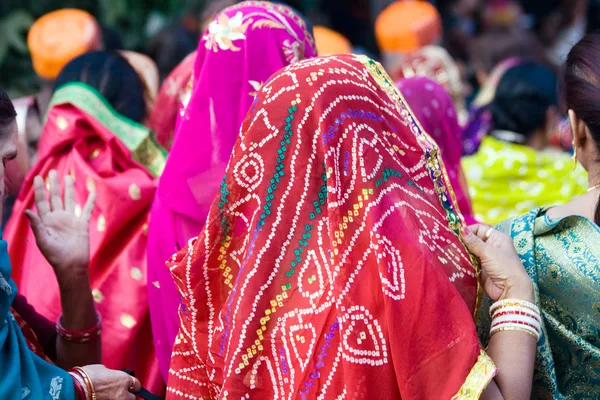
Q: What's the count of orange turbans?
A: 3